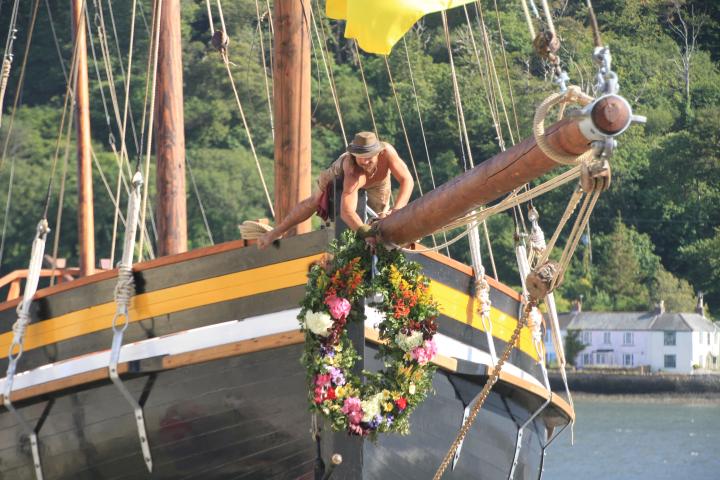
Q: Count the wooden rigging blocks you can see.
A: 4